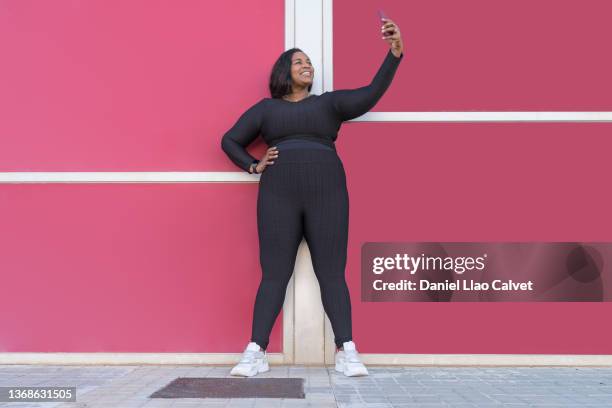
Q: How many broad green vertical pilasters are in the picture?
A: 0